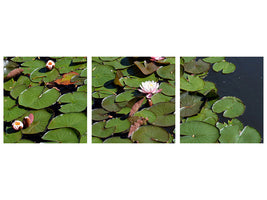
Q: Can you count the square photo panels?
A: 3